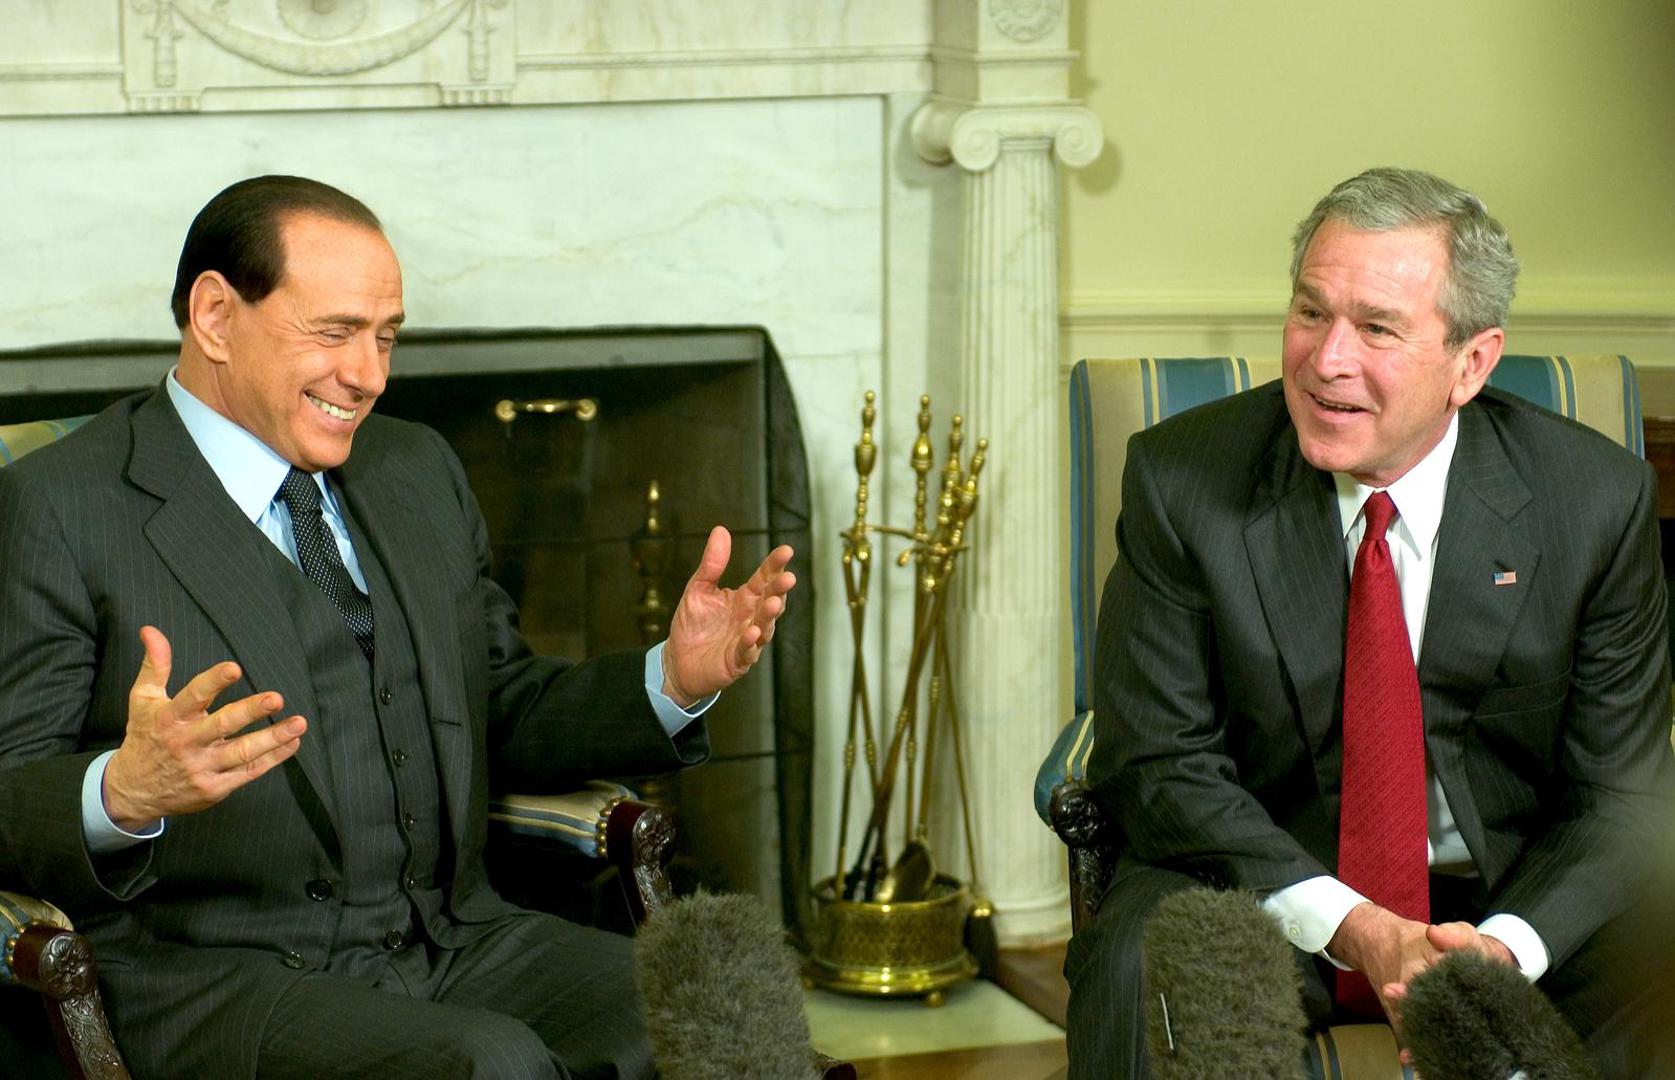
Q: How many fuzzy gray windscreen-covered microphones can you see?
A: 3